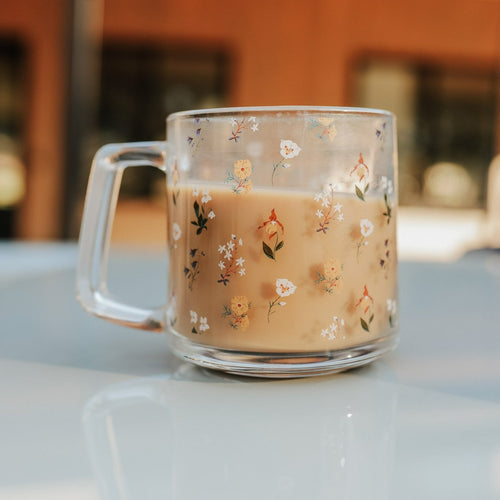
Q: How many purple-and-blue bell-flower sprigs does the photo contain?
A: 4